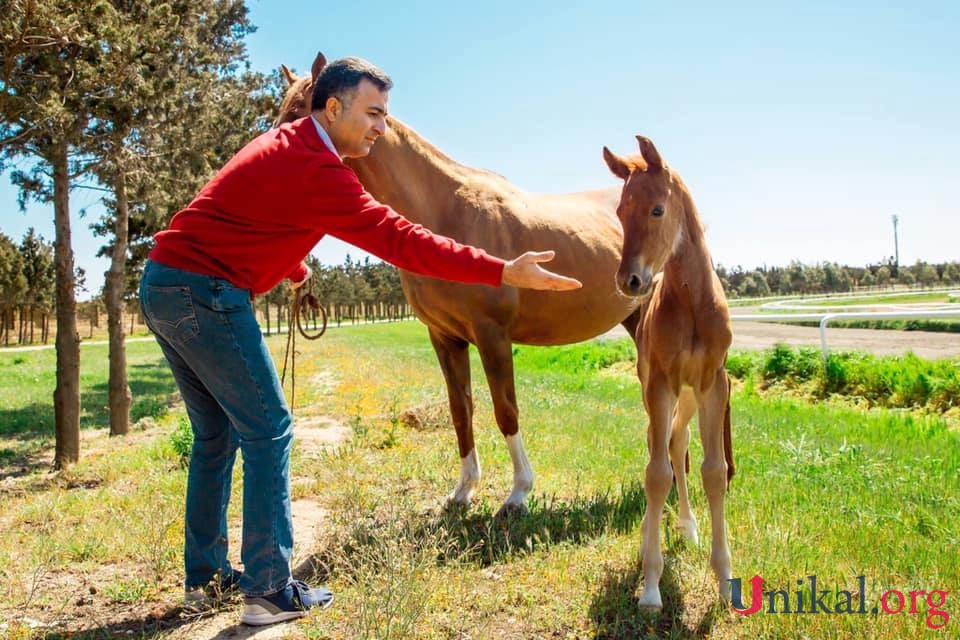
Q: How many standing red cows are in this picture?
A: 0